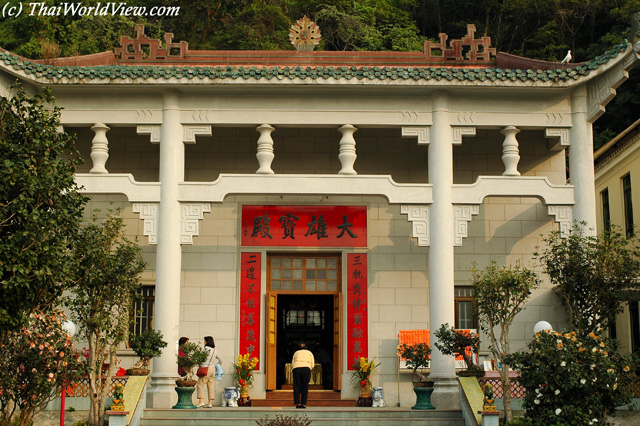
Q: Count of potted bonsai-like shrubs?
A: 4